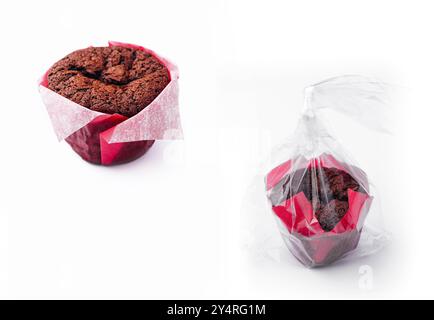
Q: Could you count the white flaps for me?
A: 2